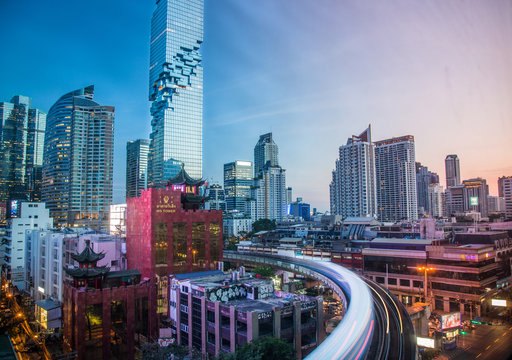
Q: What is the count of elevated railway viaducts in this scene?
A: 1